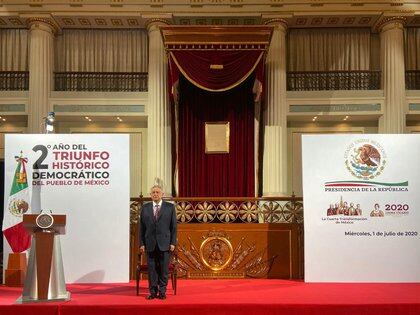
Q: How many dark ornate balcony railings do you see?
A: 4